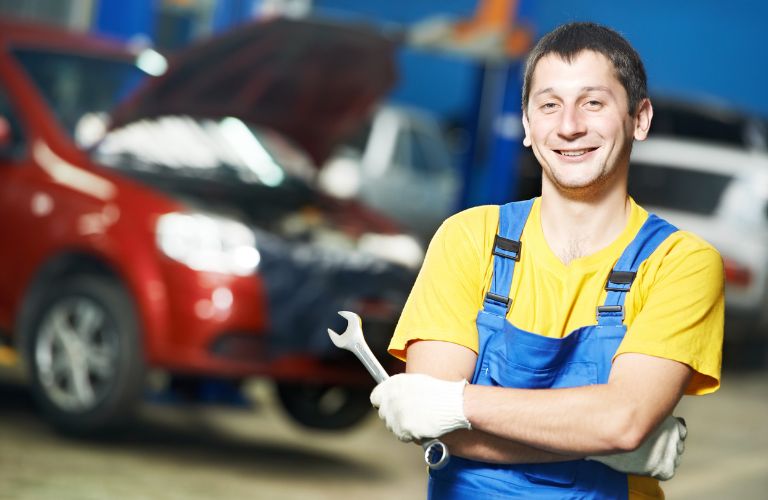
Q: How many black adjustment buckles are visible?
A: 4